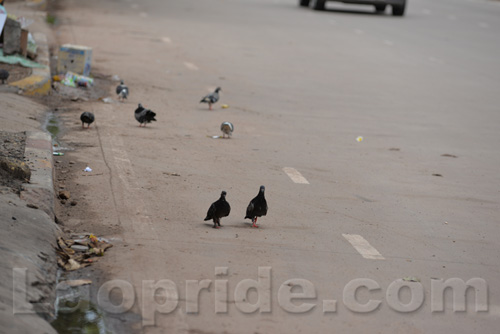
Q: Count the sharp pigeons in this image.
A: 2